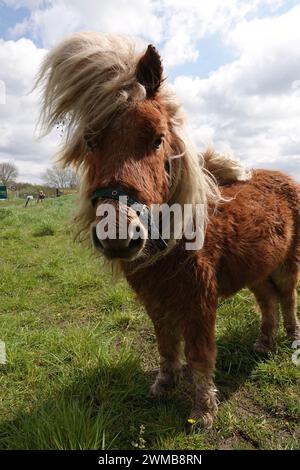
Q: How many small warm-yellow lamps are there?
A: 0